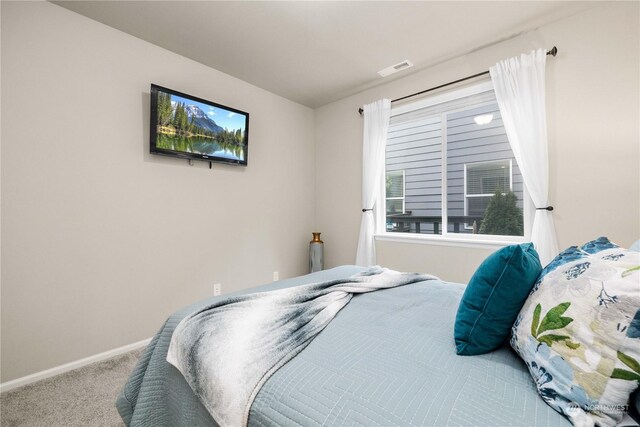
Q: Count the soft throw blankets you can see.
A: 1